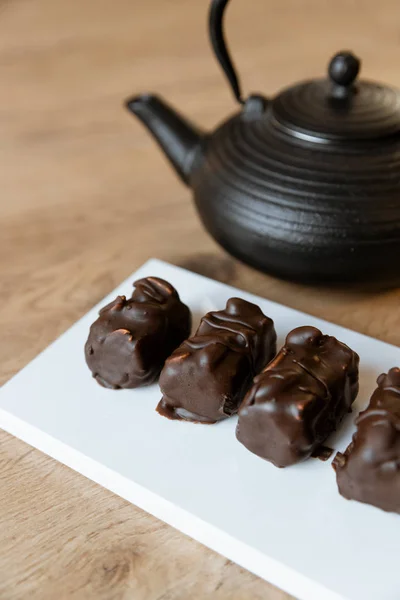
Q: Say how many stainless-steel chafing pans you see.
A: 0